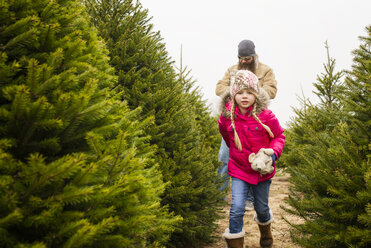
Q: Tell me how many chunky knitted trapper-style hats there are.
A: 1